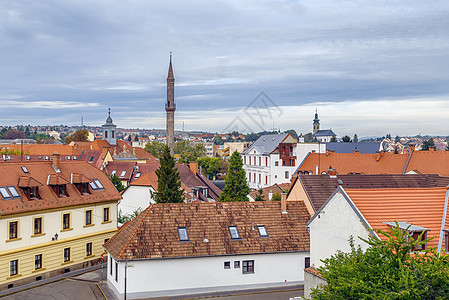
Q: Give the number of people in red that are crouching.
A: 0